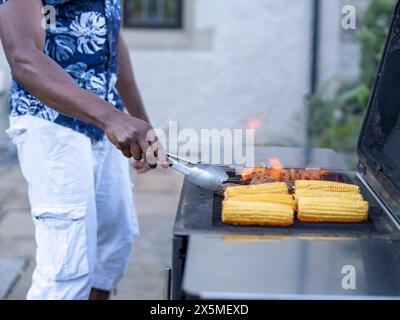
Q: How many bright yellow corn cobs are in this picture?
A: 6